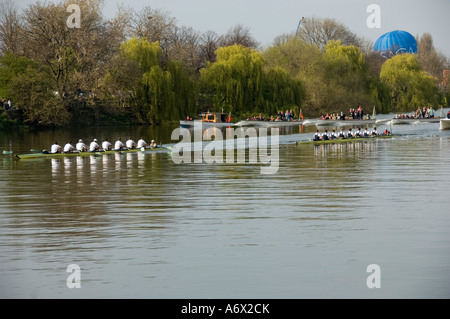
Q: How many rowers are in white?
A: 8